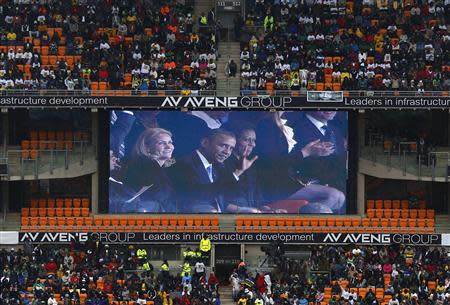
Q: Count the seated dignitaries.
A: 3